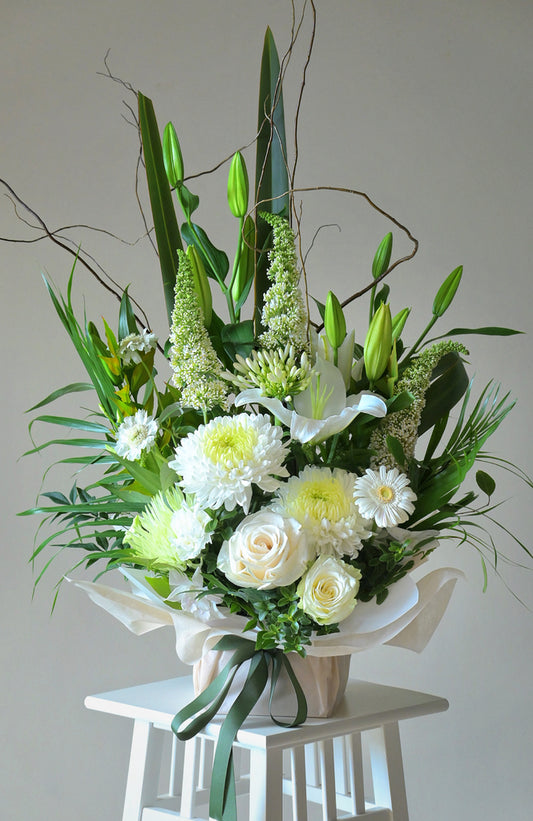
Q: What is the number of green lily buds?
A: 9